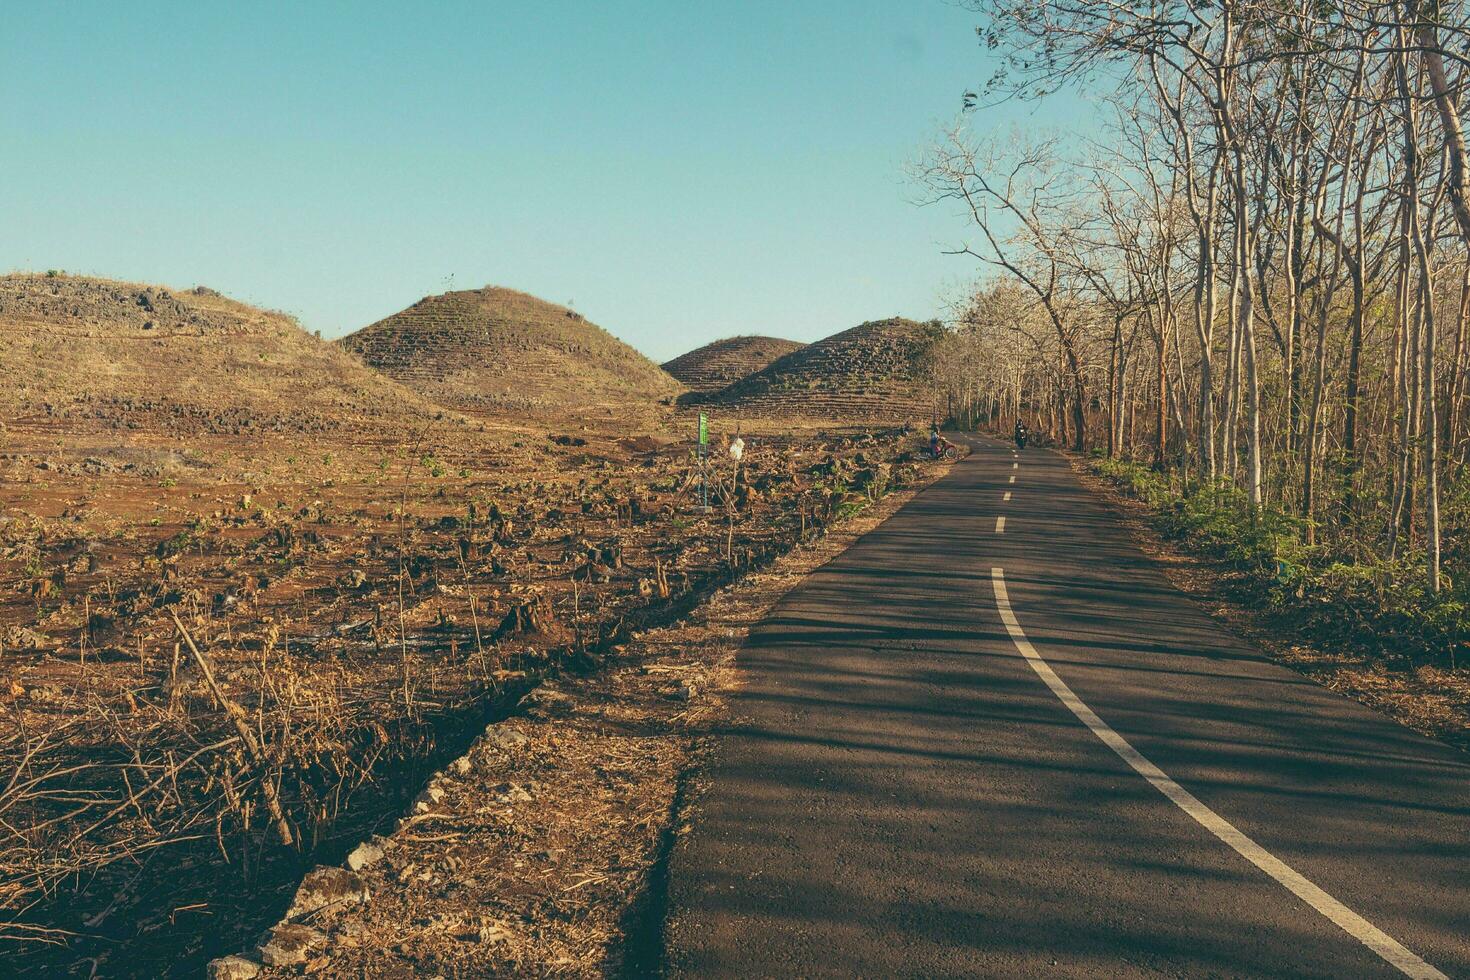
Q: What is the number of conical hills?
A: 4